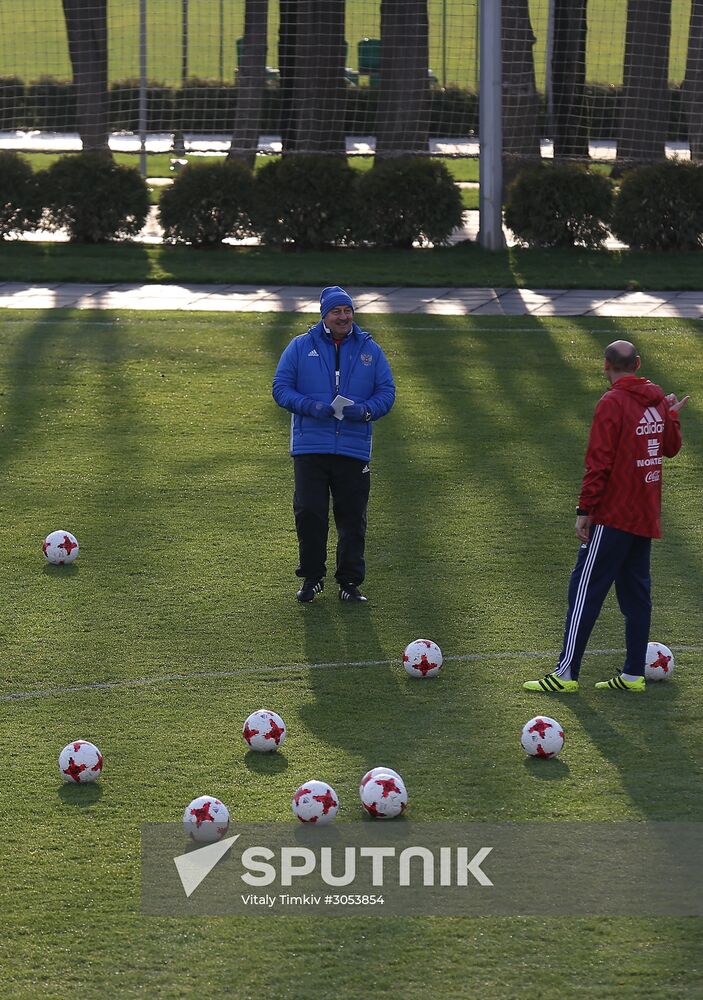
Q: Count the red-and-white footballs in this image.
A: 10